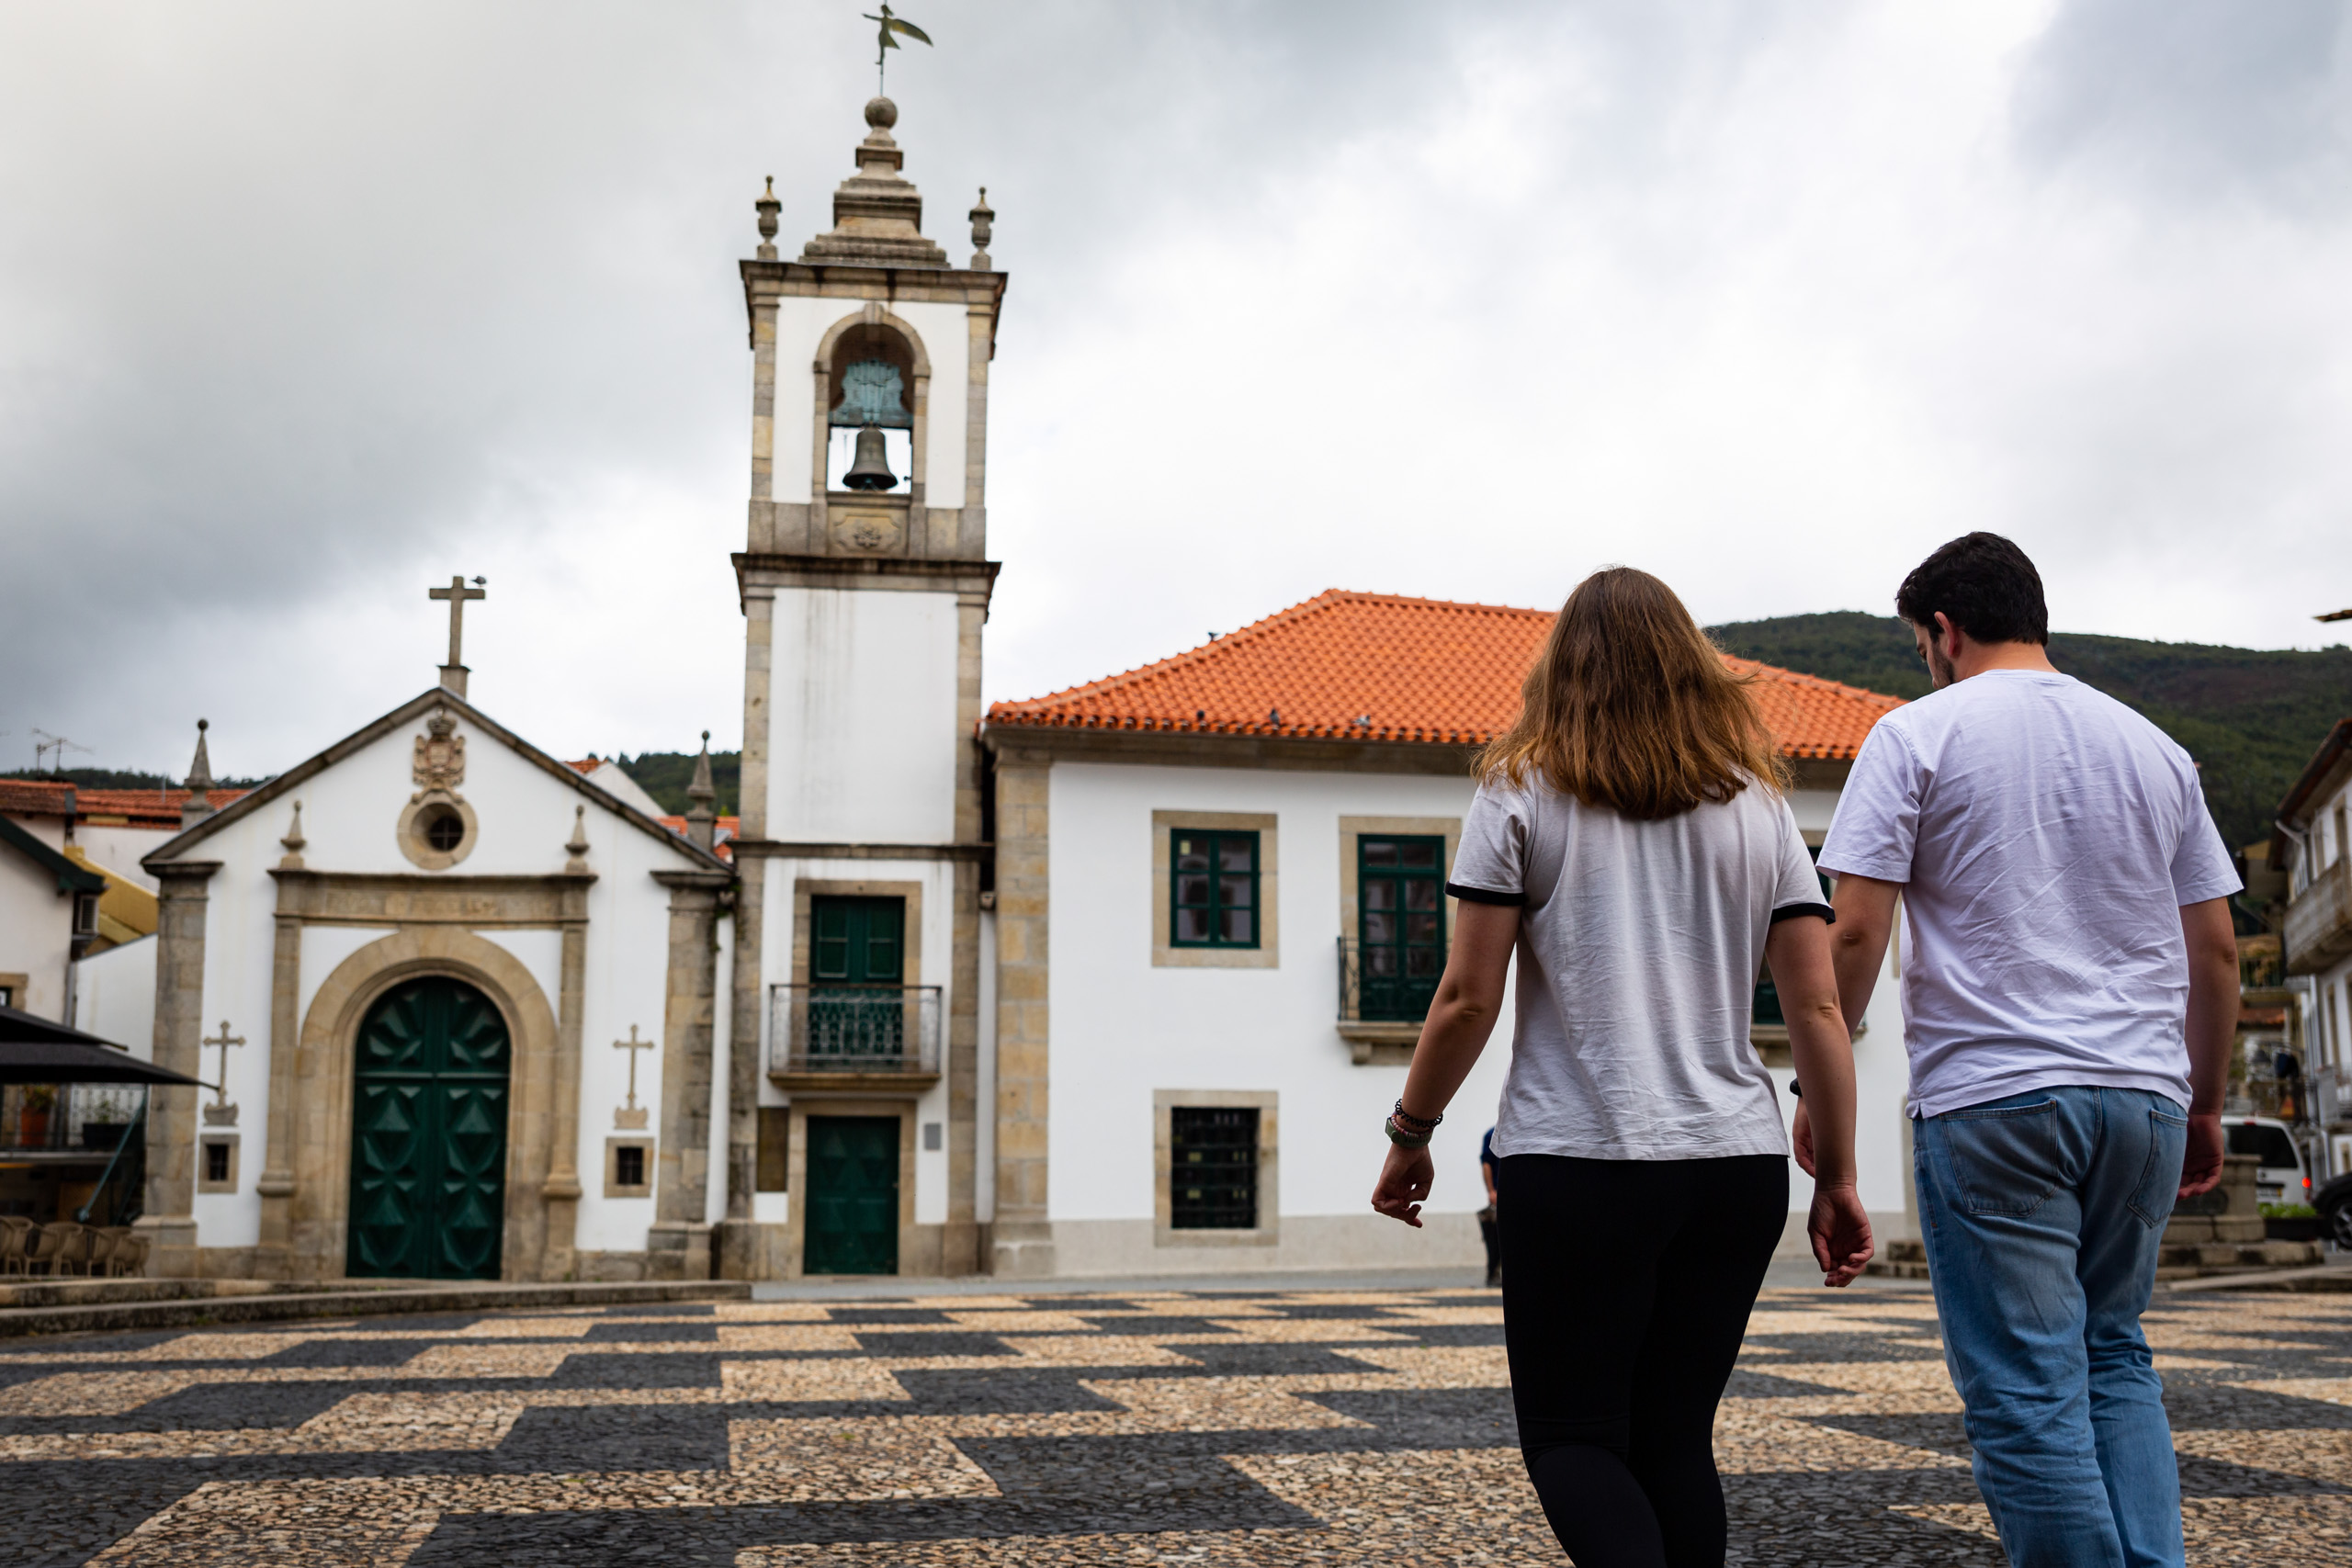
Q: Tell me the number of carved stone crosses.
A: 3